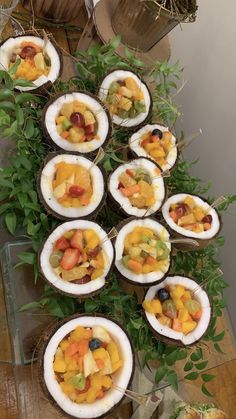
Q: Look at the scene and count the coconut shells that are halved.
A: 11